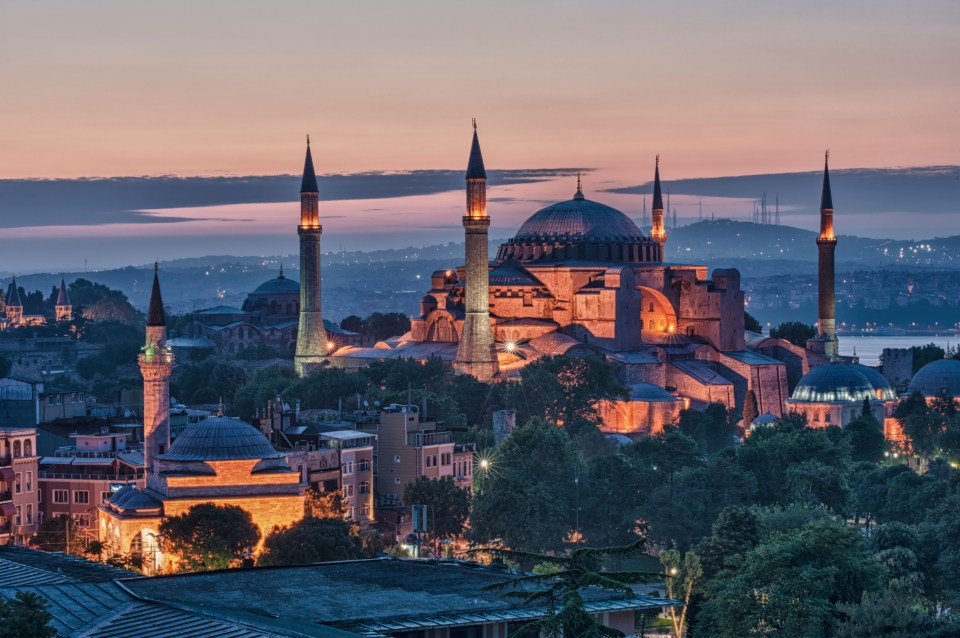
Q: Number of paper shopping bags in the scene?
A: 0